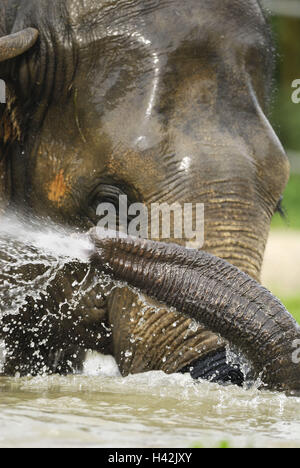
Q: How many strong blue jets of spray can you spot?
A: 0